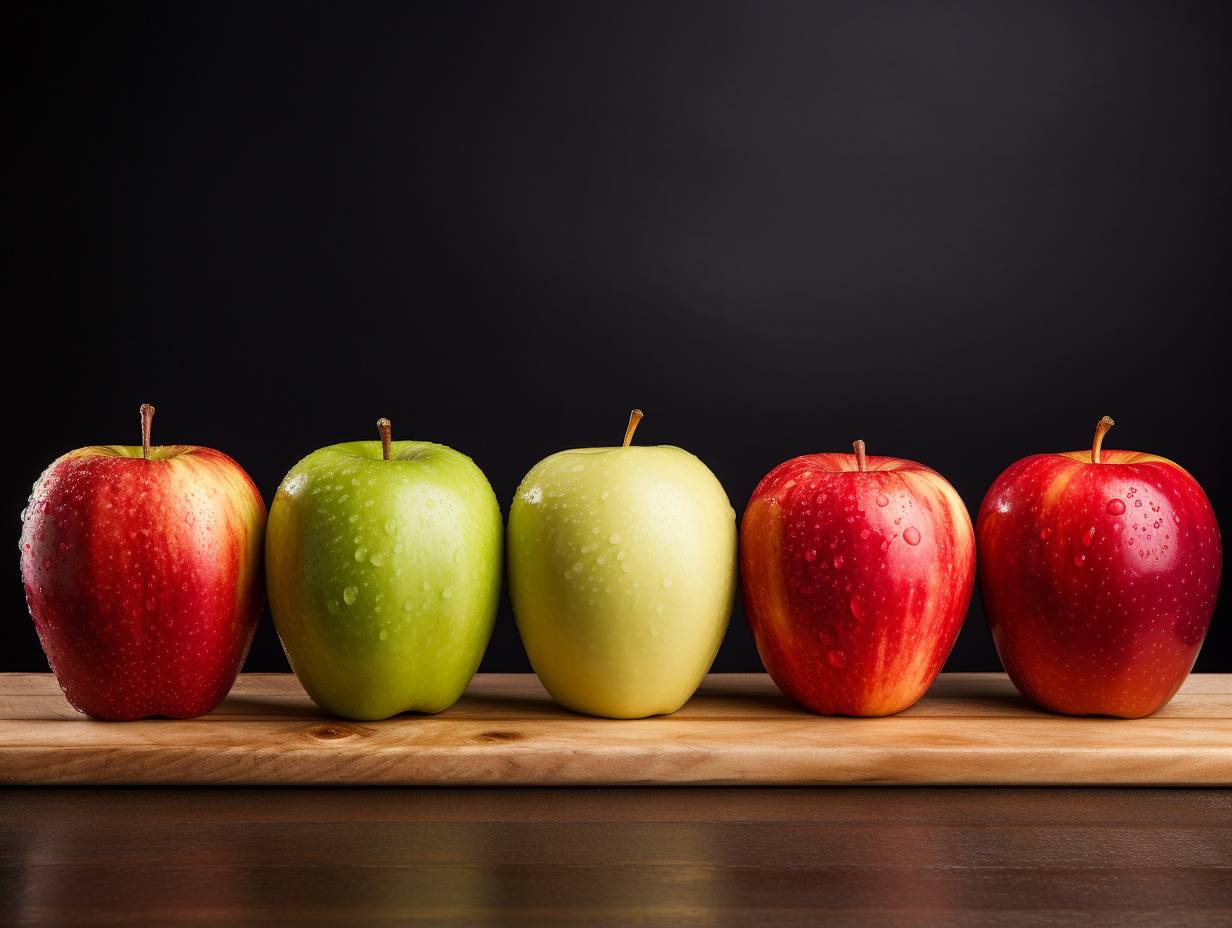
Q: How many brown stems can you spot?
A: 5